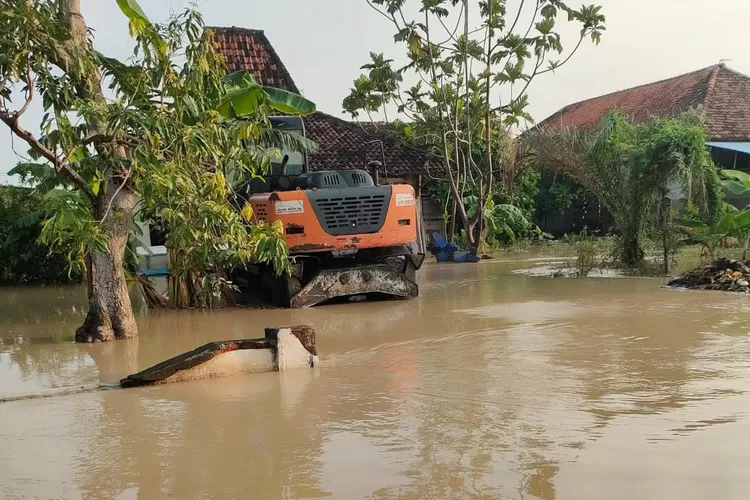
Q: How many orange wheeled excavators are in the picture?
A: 1